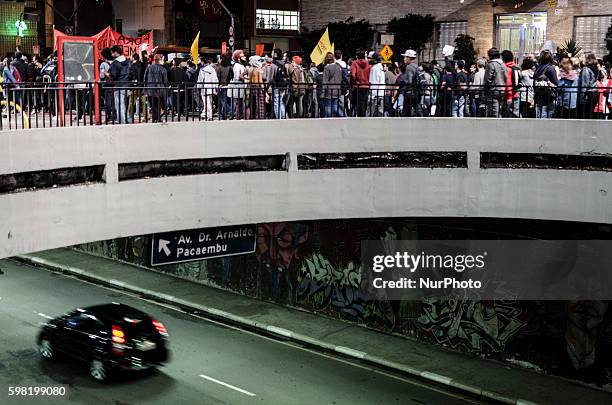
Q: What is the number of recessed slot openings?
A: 4